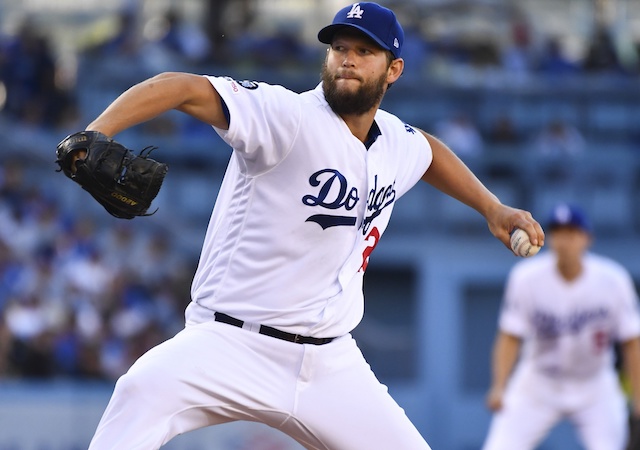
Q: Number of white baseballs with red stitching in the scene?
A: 1